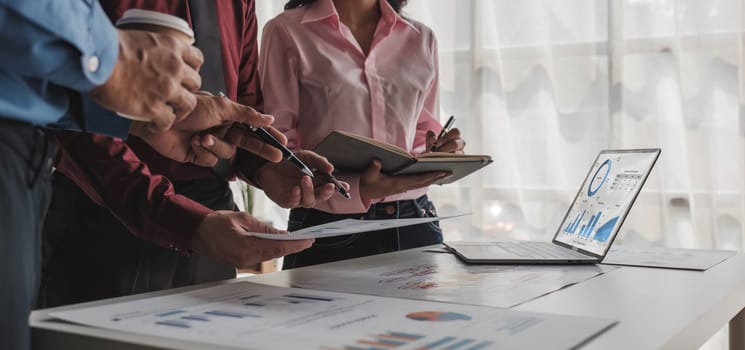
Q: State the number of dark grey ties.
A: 1